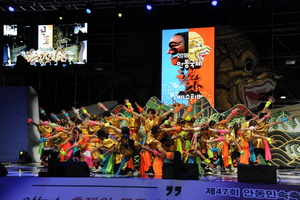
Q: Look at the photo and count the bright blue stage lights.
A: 4